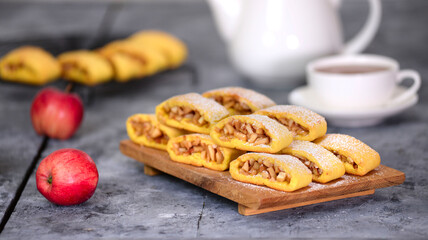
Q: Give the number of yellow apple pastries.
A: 14